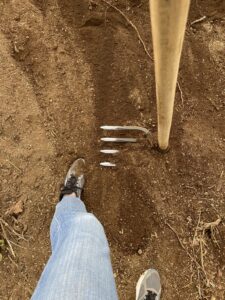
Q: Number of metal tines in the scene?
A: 4